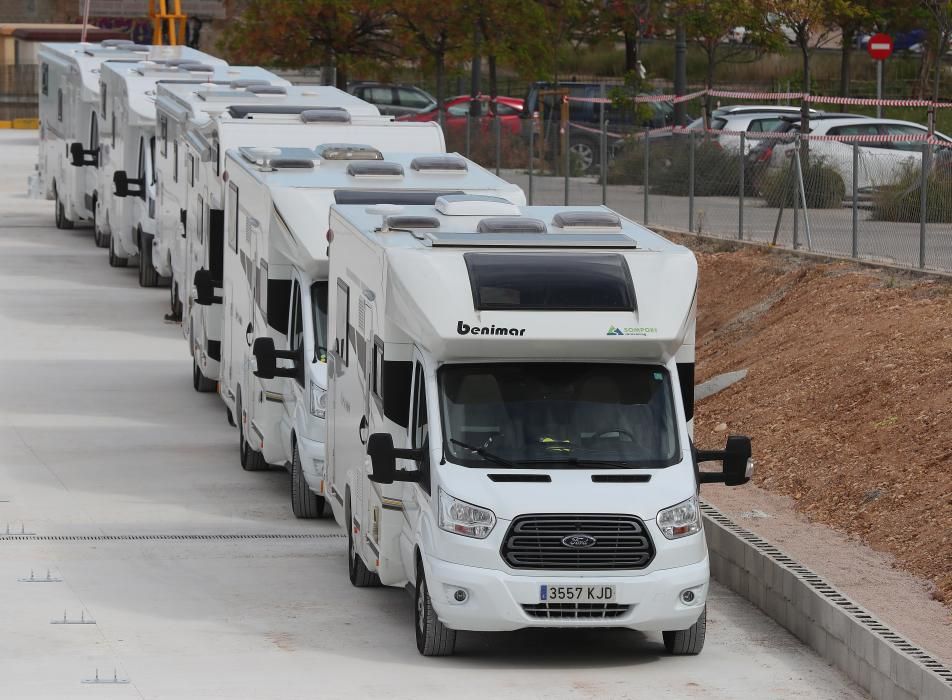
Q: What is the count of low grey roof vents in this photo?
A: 13